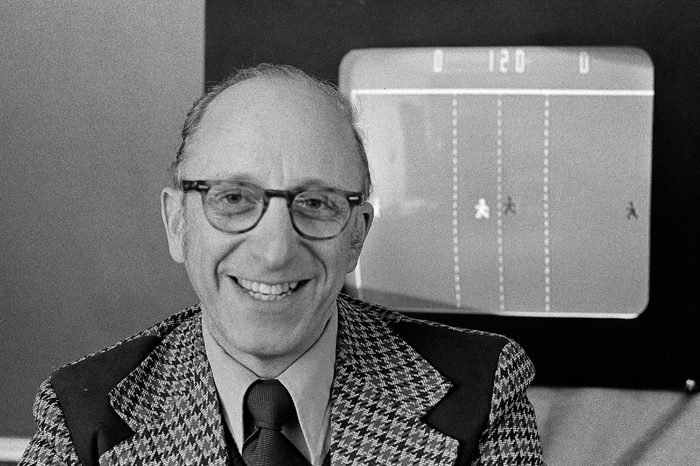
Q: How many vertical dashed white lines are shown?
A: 3